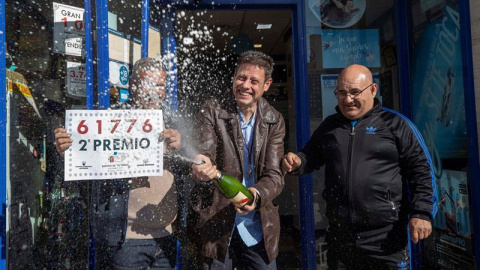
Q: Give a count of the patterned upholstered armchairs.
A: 0